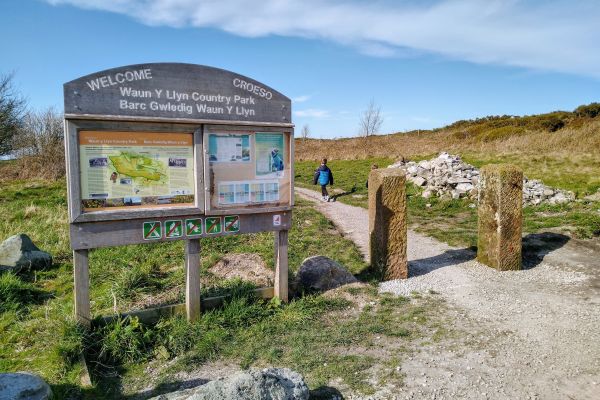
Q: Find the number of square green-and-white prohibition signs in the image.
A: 5